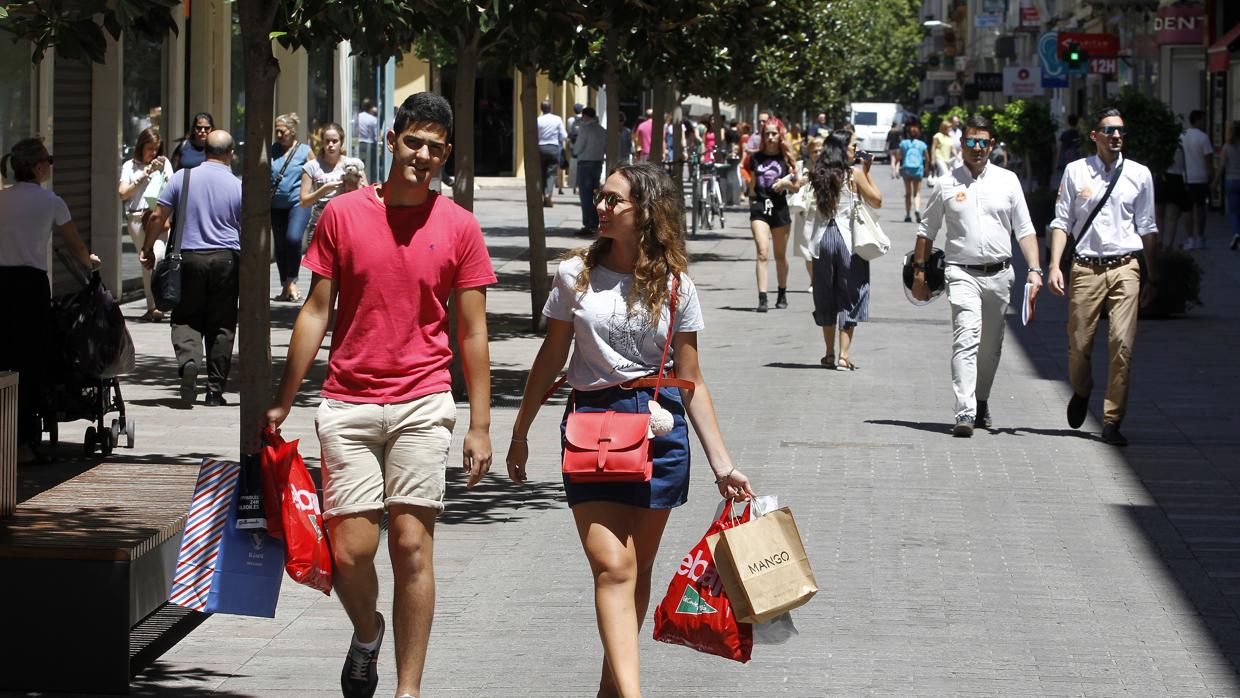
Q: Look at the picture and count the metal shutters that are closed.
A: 1